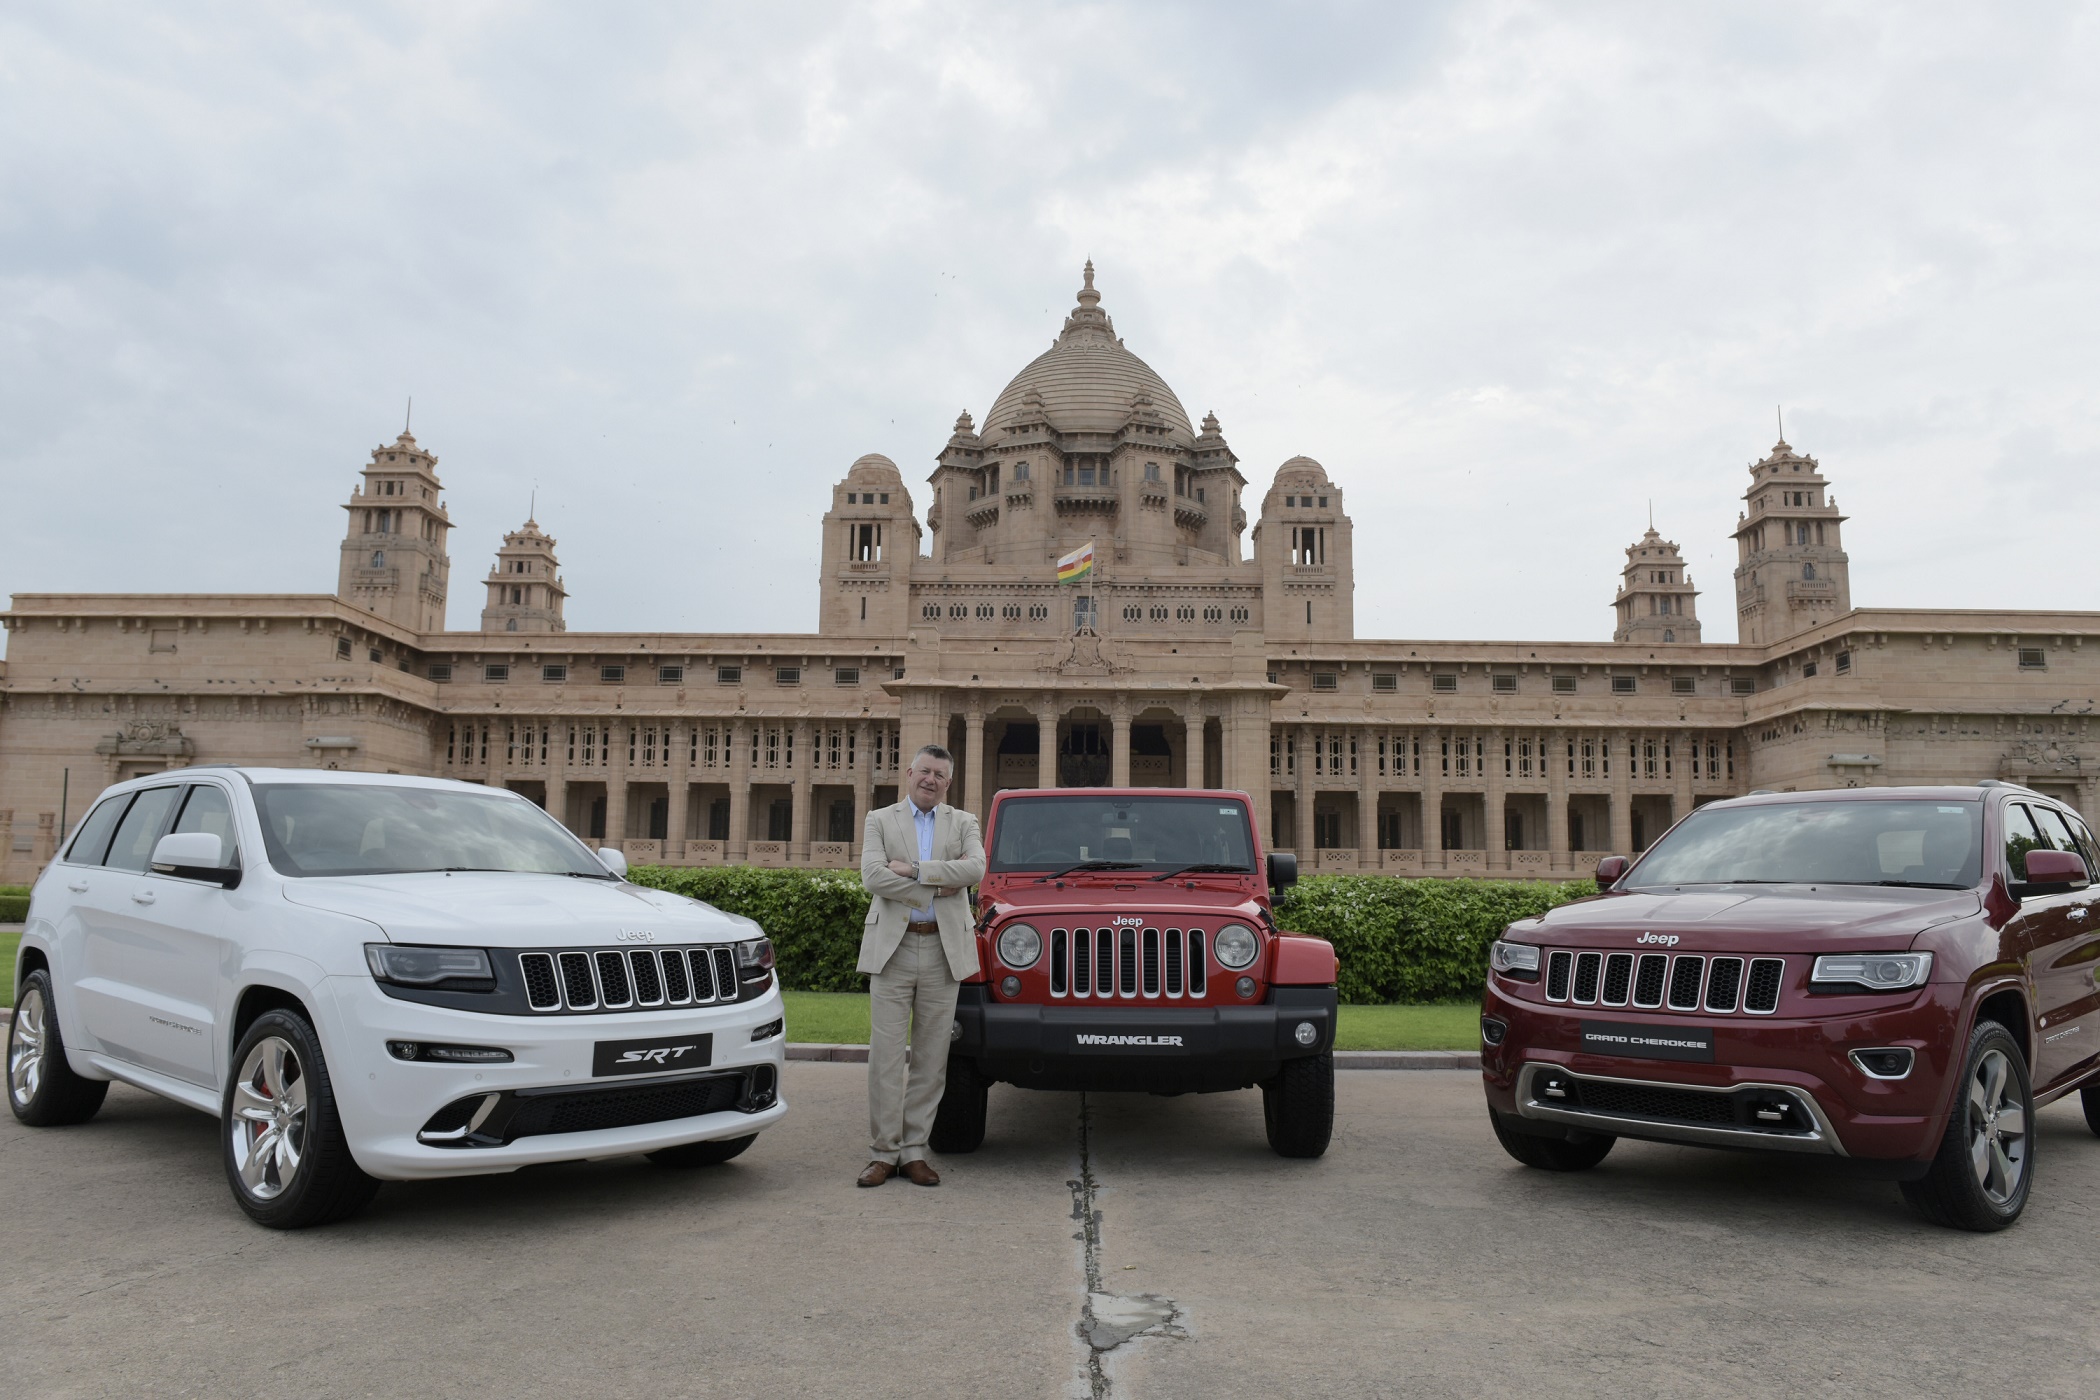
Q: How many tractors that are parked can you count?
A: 0